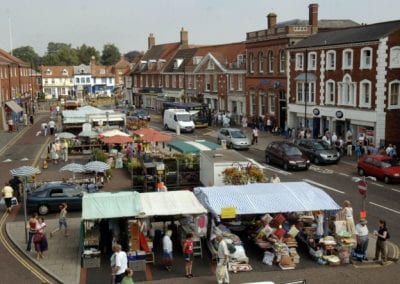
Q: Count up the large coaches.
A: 1